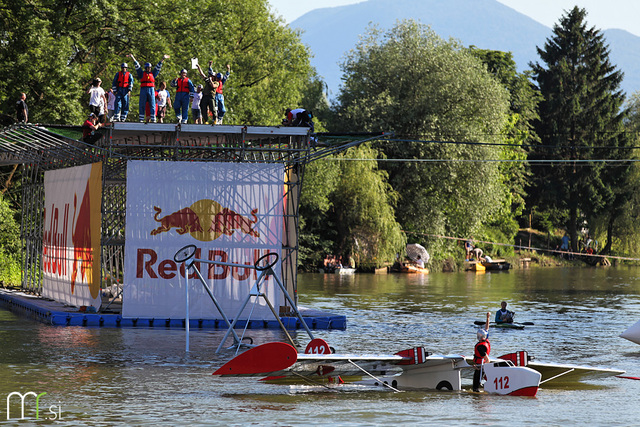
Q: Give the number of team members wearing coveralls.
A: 4